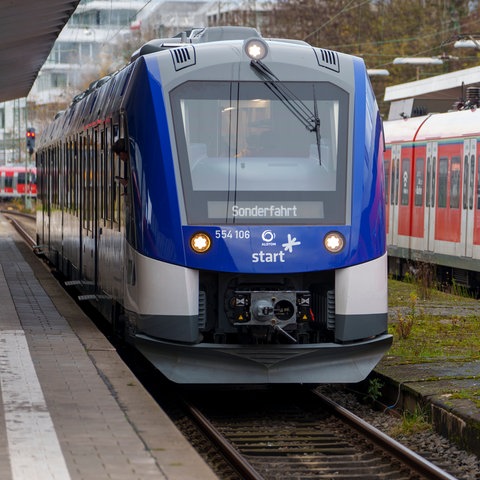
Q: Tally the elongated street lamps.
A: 3